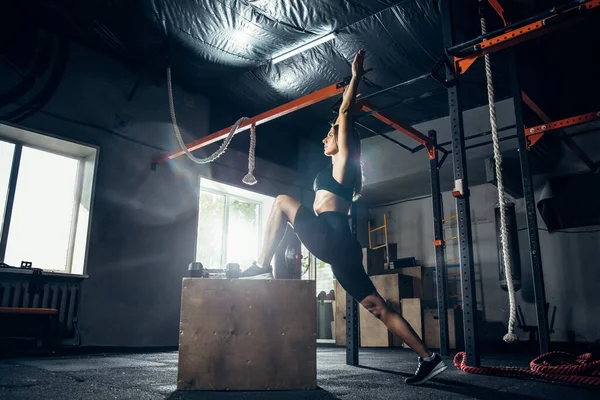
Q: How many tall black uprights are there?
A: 4